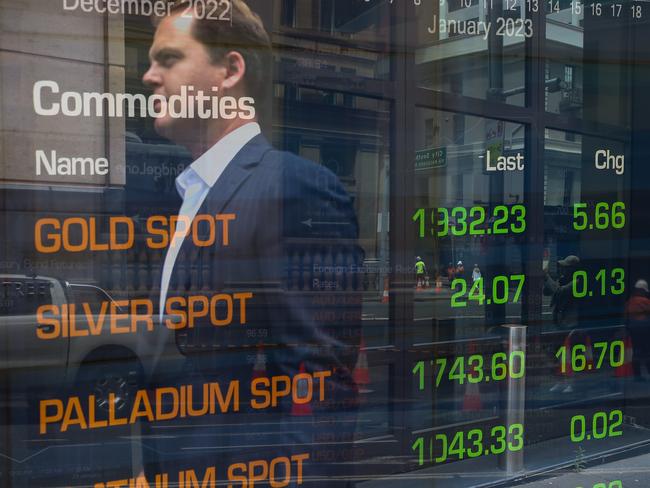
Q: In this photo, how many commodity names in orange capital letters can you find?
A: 4